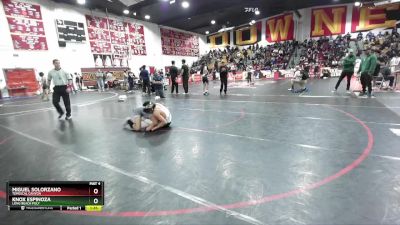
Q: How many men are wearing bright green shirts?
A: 2